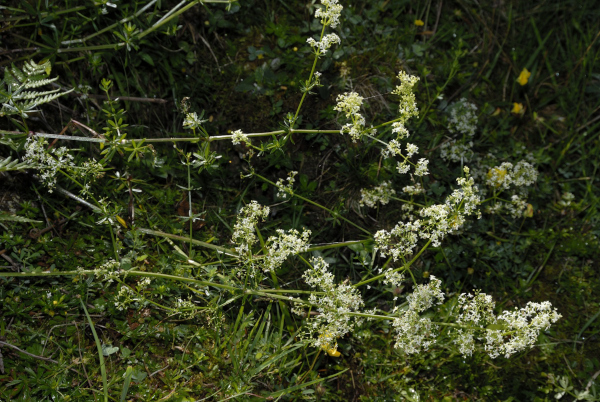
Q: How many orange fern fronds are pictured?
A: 0